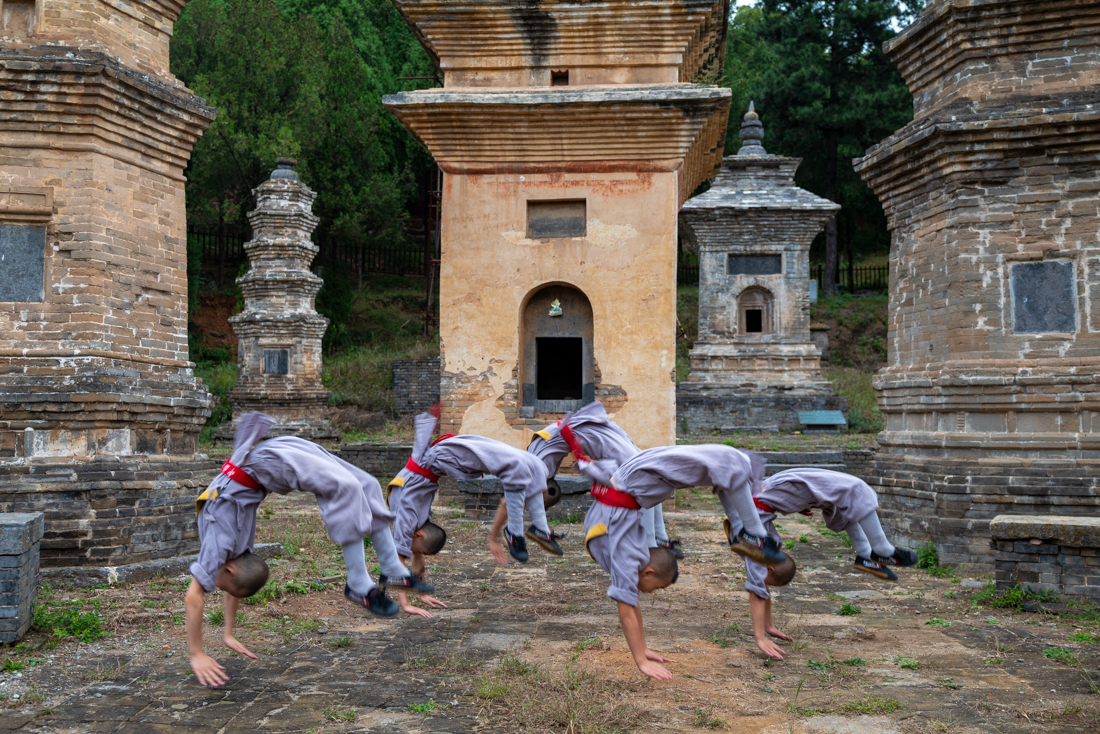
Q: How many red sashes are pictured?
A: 5